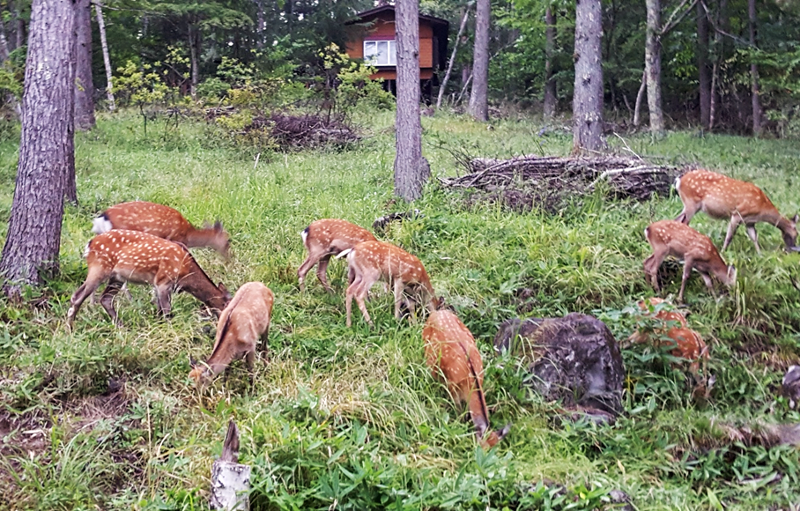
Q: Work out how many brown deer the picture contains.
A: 9